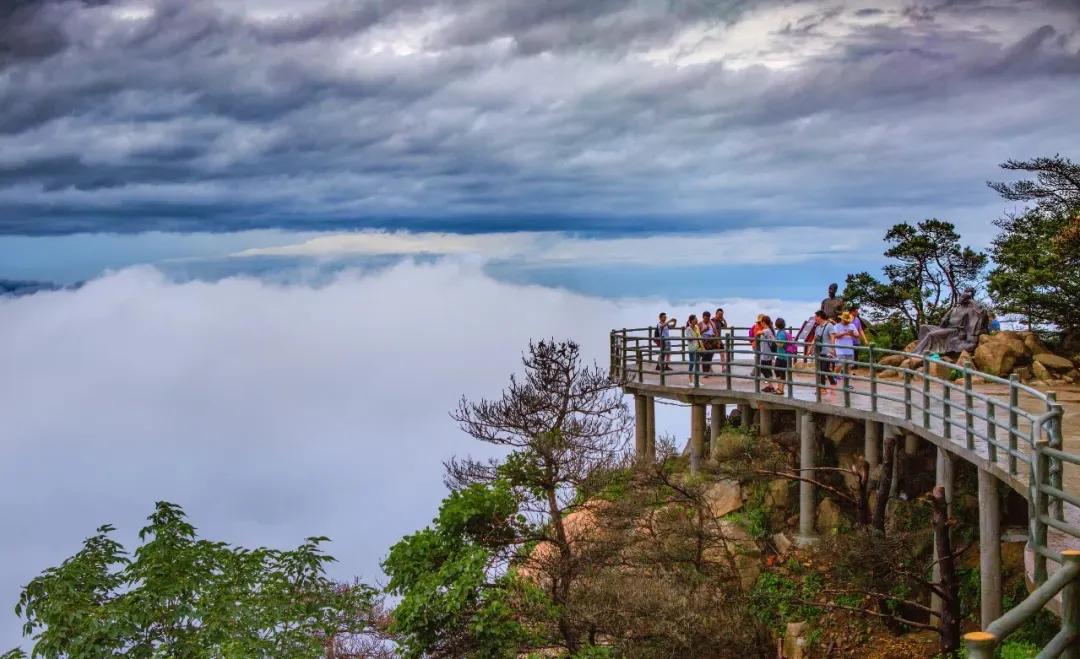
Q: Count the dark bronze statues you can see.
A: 2